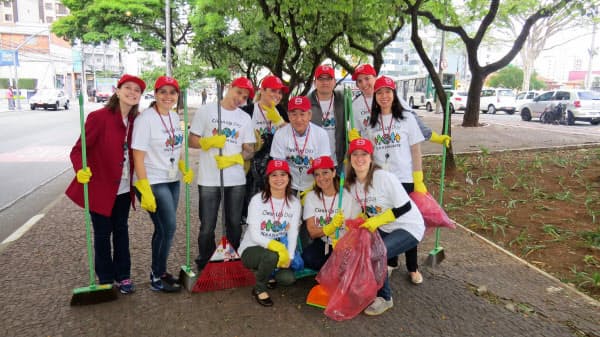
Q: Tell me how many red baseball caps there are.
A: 11